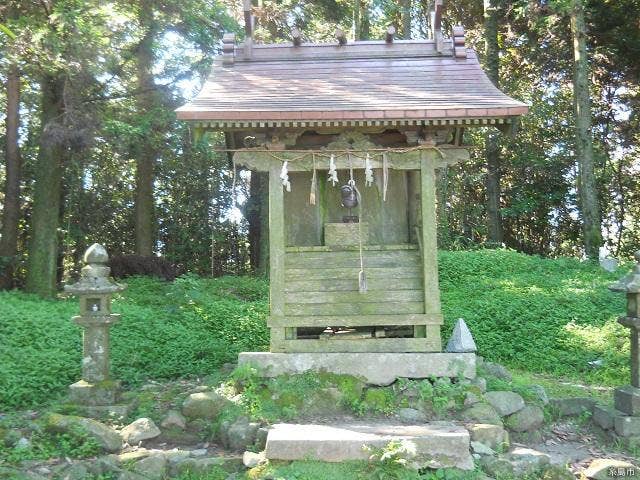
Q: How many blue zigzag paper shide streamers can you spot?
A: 0